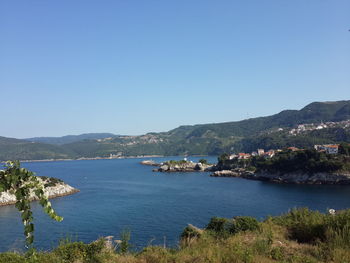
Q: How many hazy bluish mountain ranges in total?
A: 1